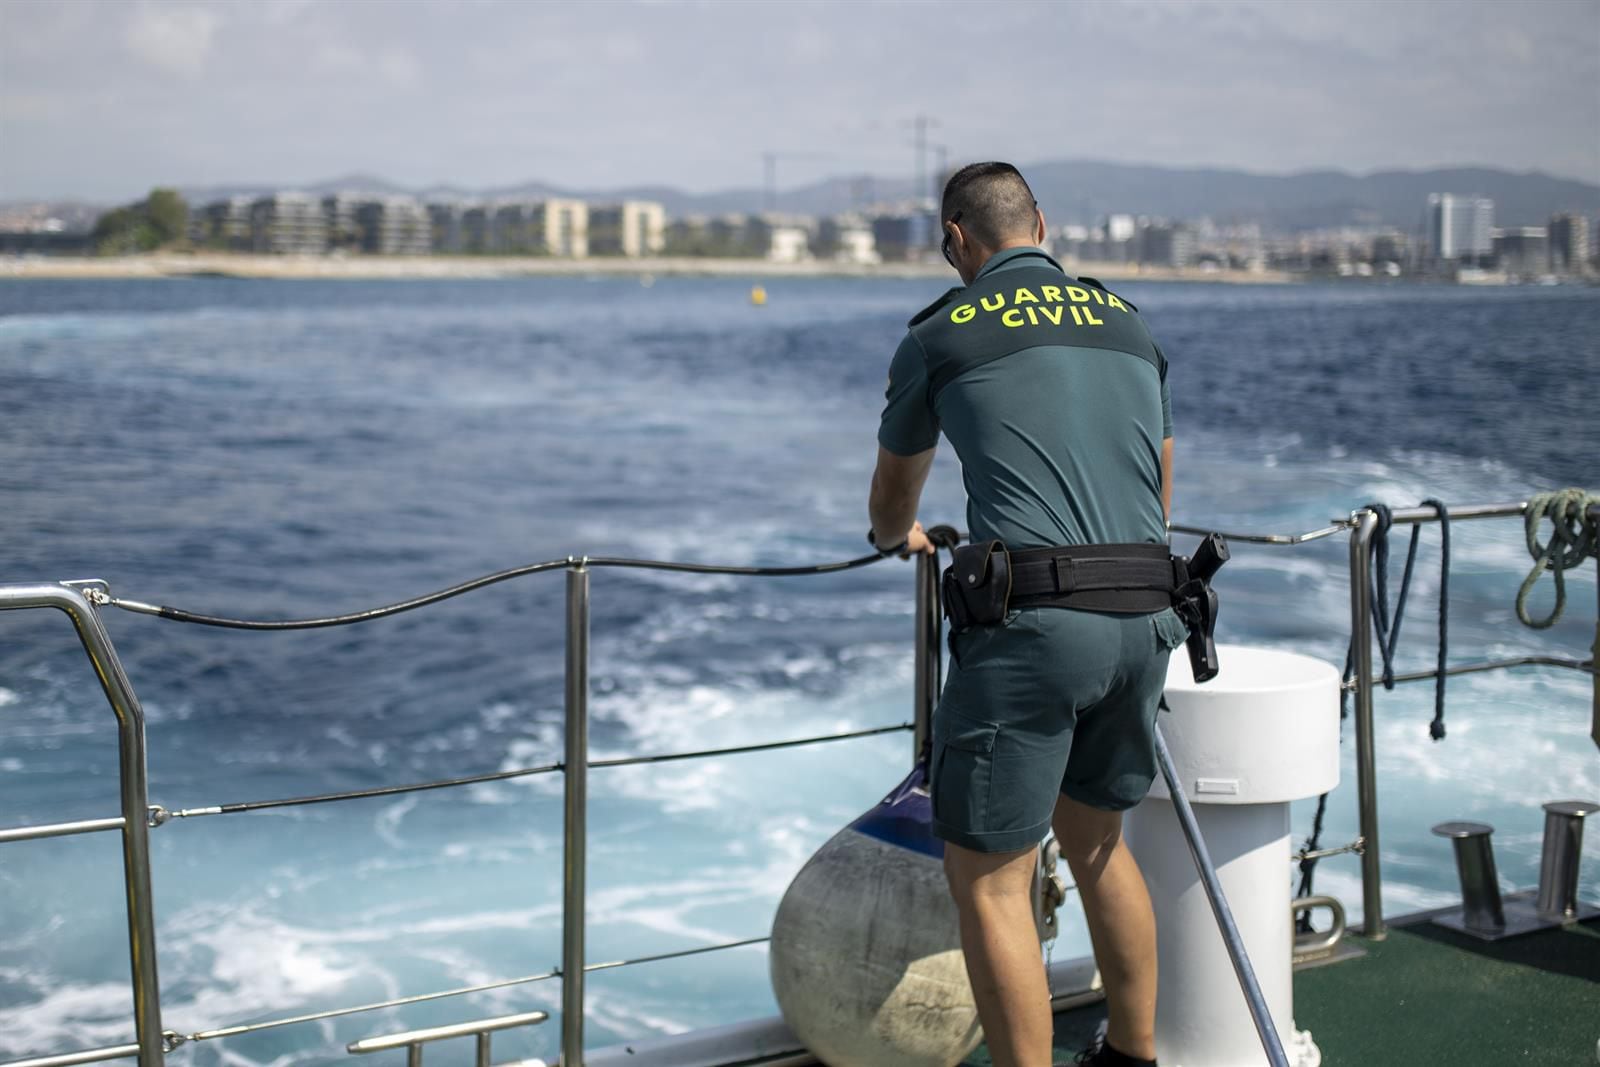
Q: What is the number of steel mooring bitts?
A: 2